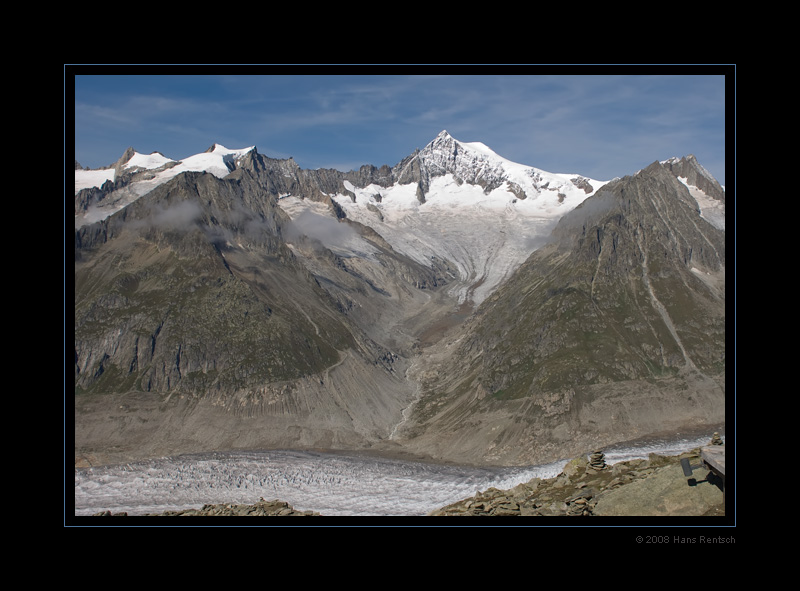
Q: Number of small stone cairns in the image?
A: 2